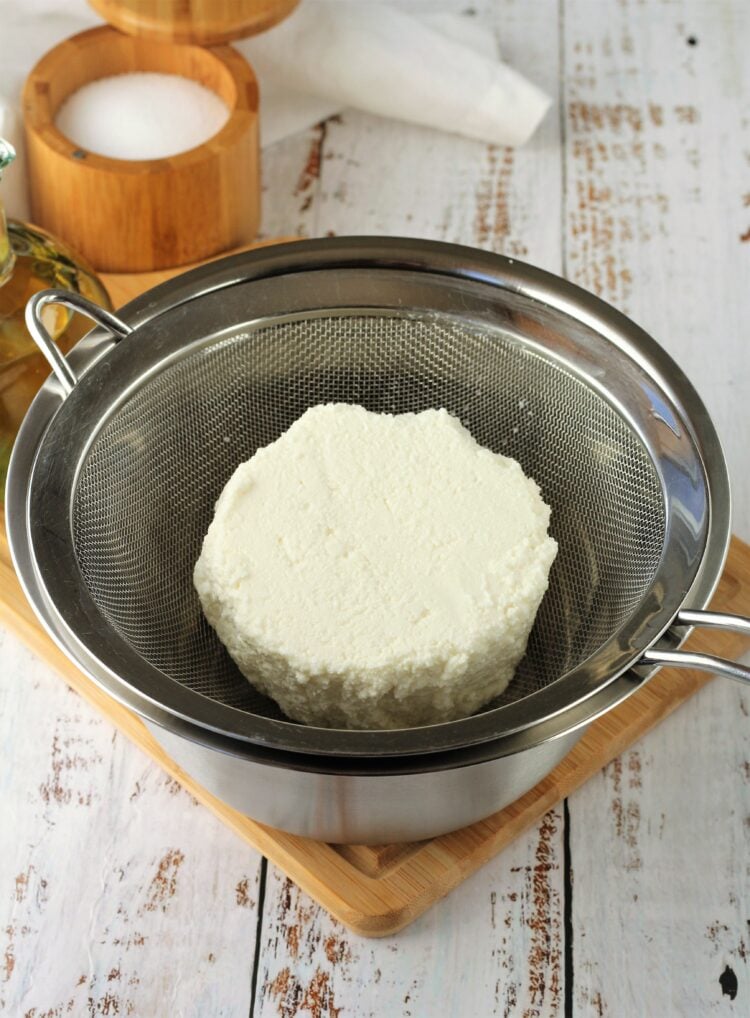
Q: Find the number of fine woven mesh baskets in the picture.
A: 1